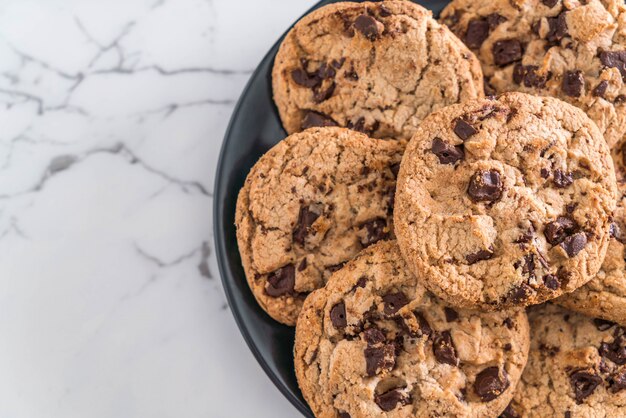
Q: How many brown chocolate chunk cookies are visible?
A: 7